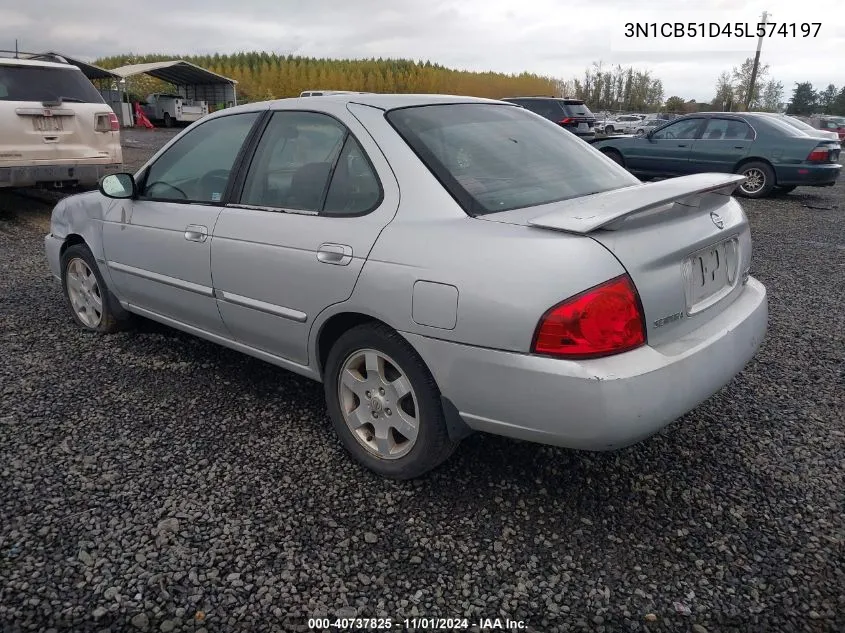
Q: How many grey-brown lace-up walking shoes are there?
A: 0